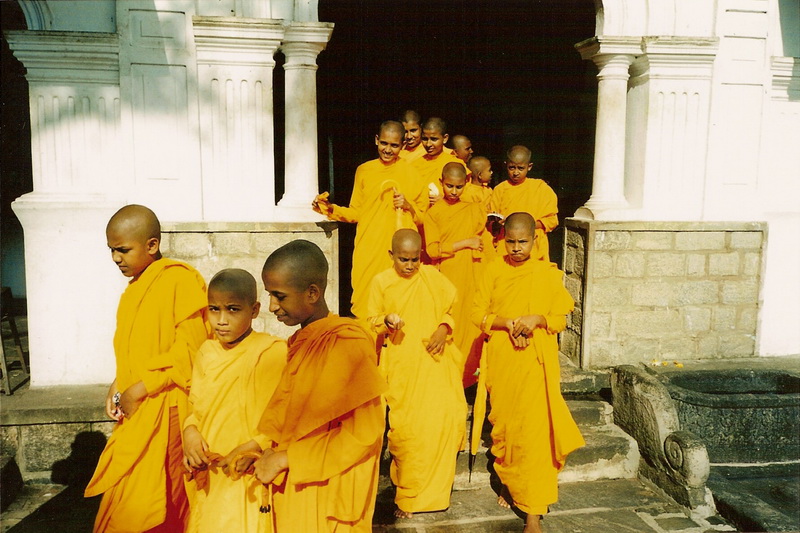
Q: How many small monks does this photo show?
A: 12